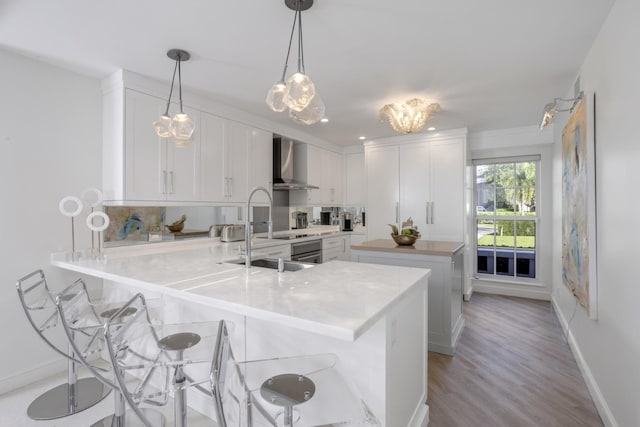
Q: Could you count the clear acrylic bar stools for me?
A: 4